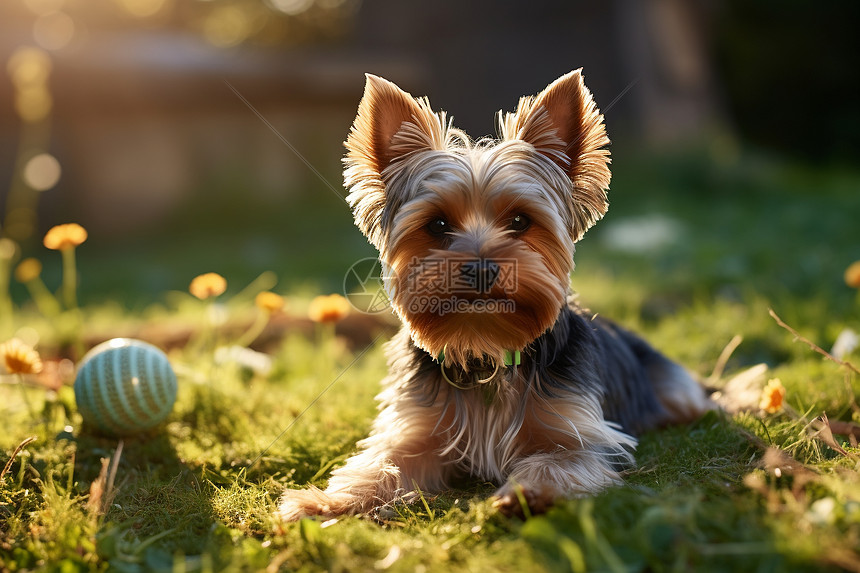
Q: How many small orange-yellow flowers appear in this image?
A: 8